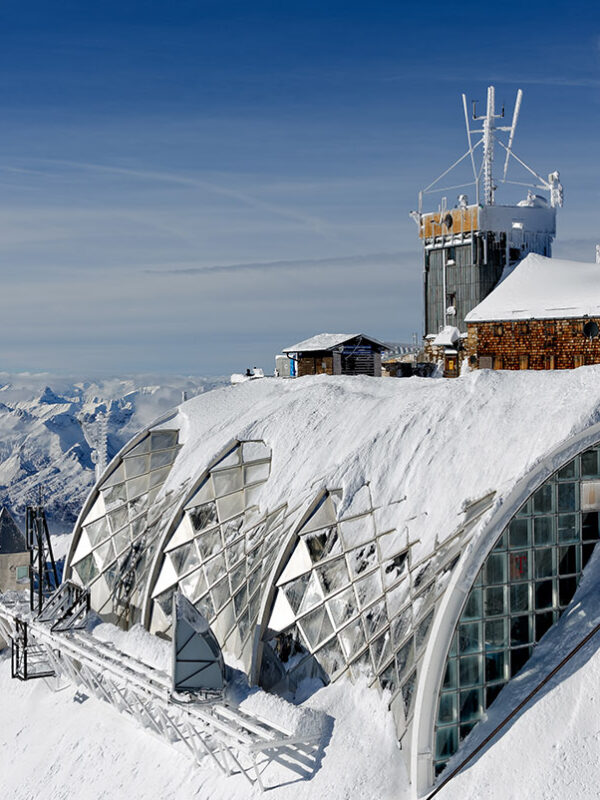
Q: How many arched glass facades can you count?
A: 4